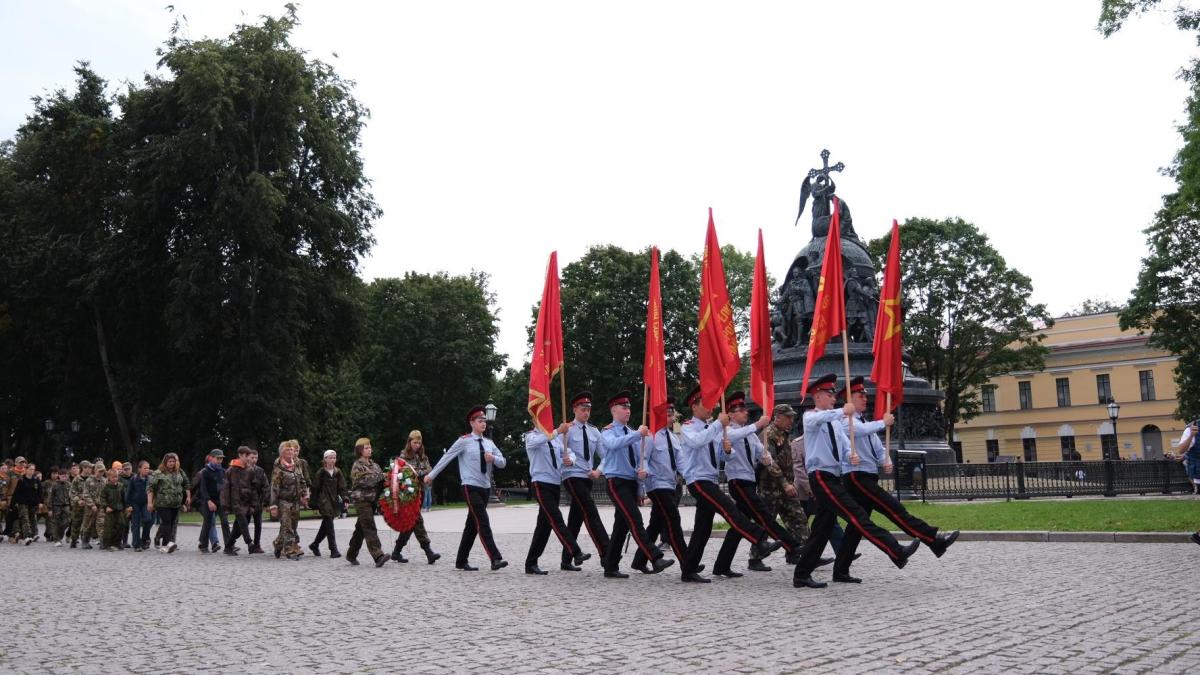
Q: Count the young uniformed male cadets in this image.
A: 9